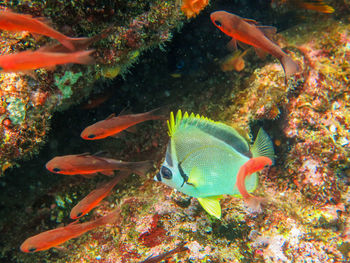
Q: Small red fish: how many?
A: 8